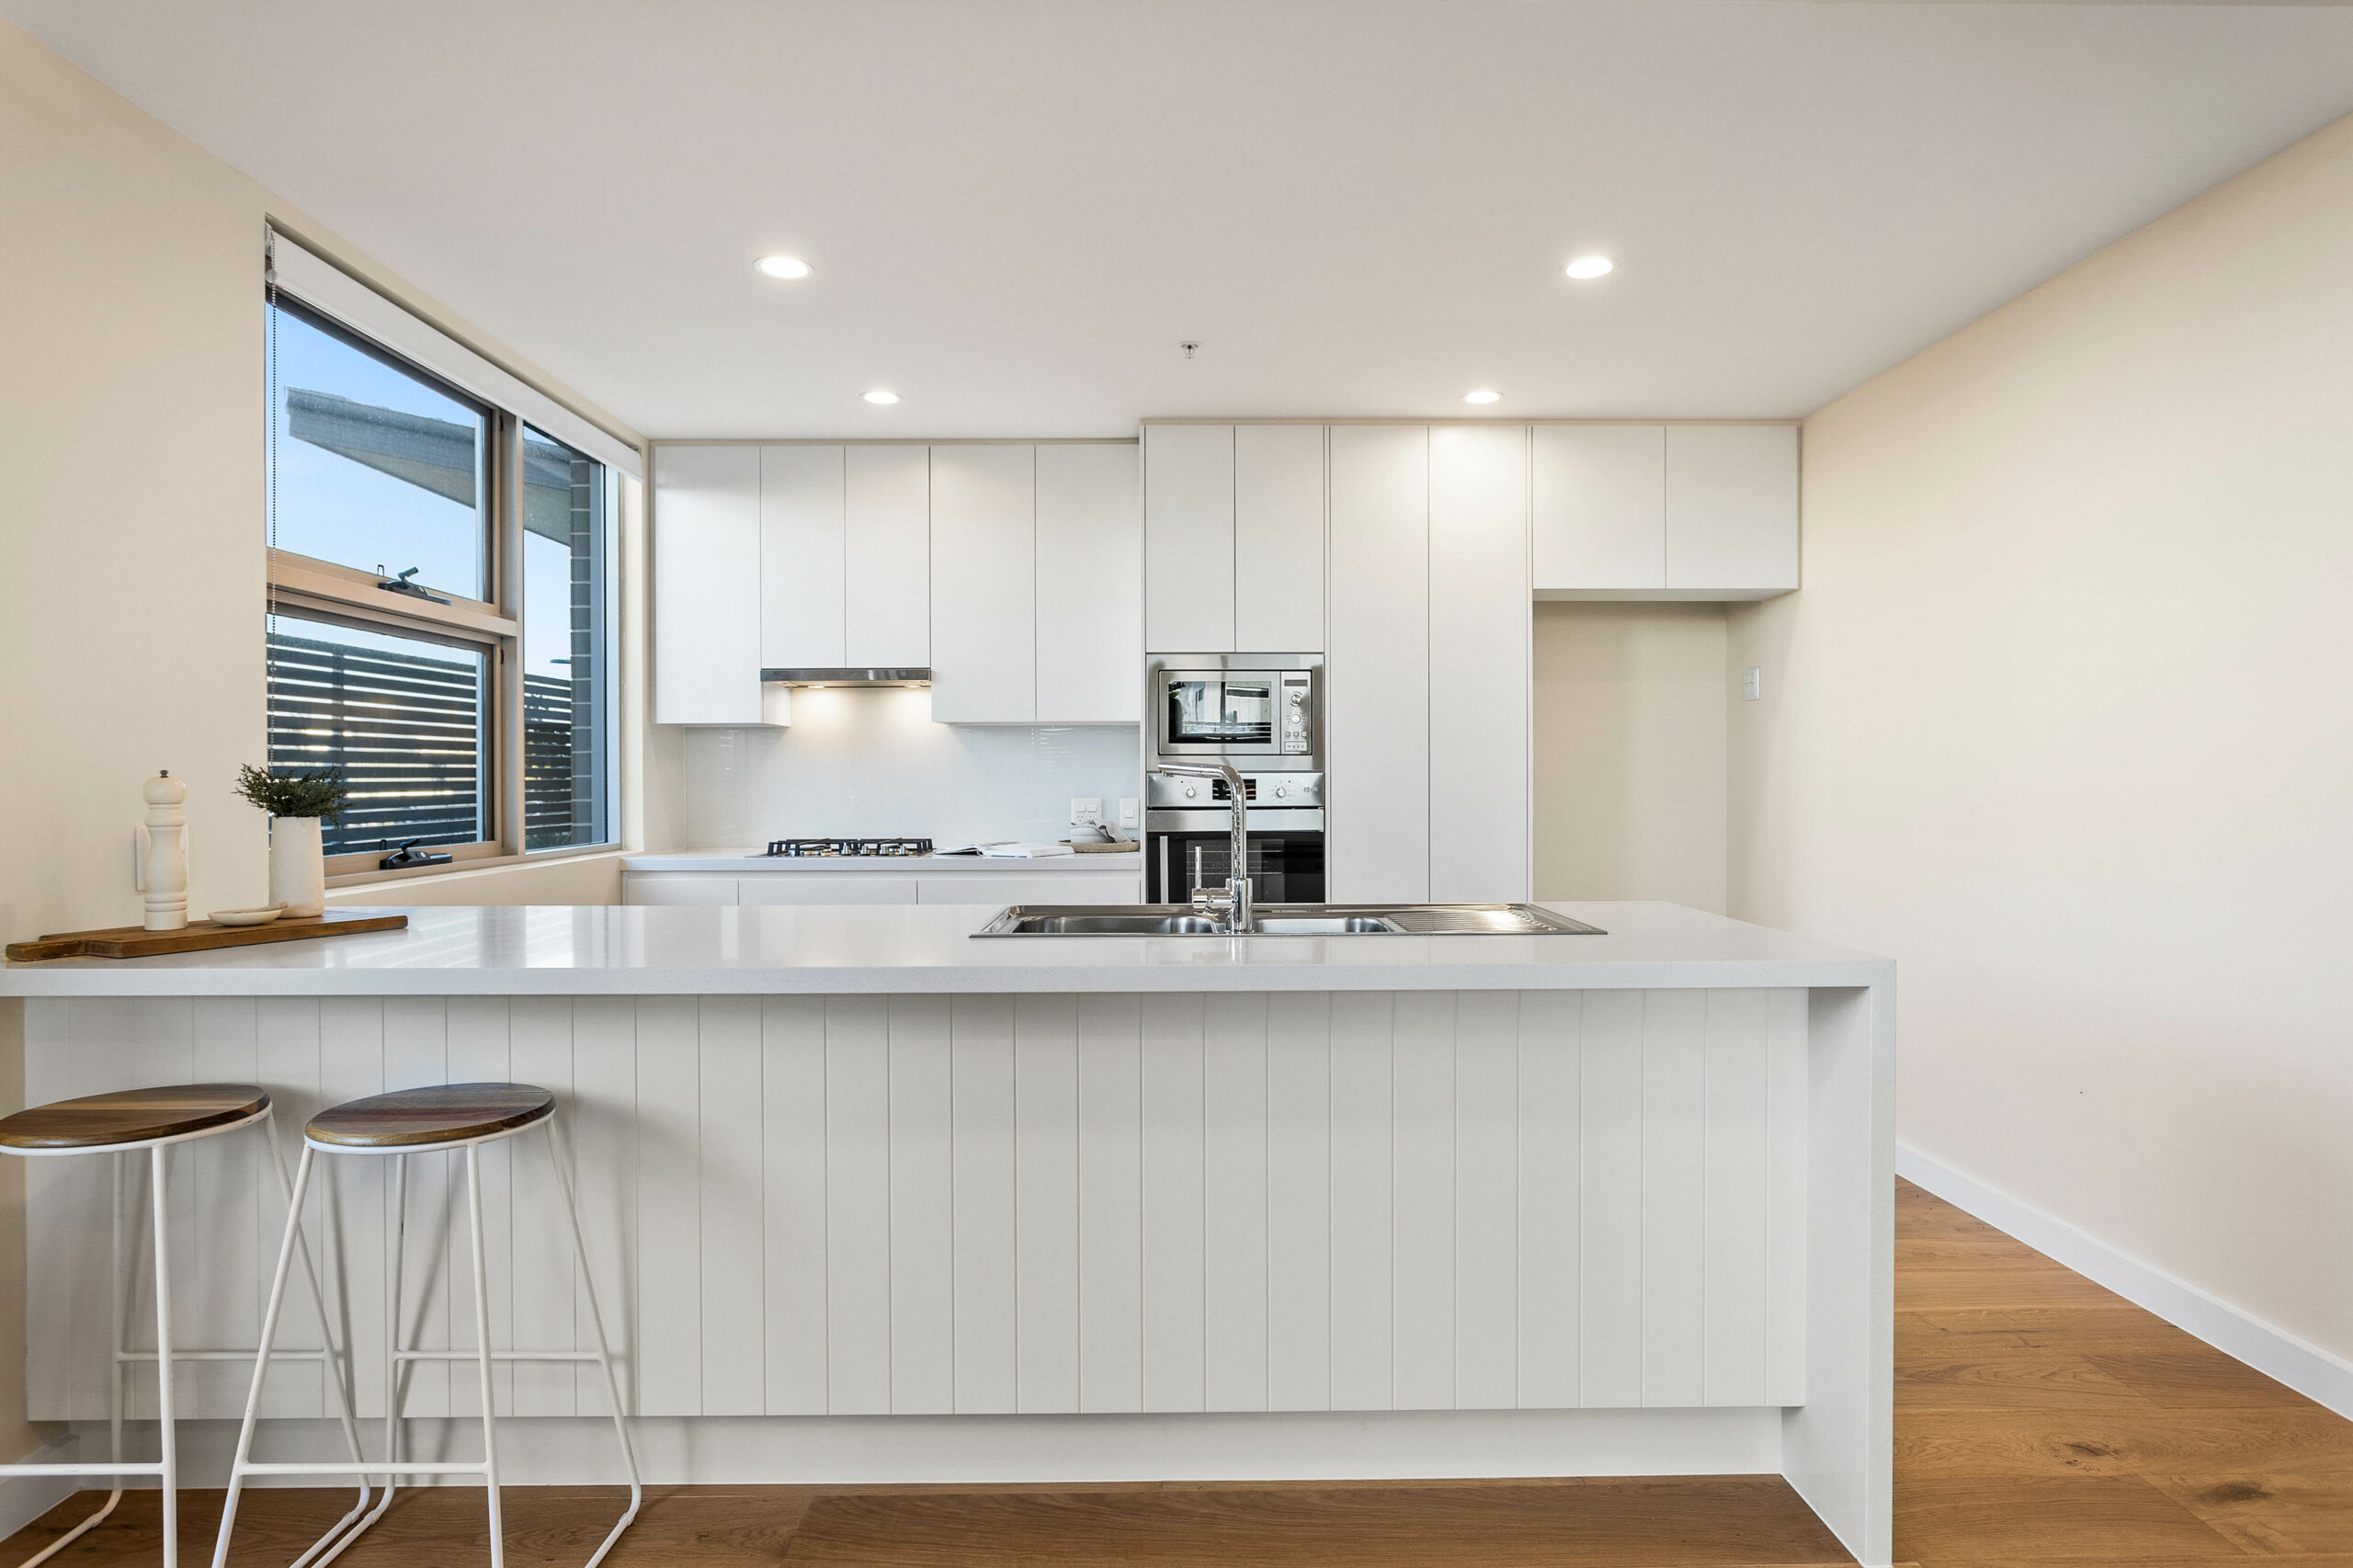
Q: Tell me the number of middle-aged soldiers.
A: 0